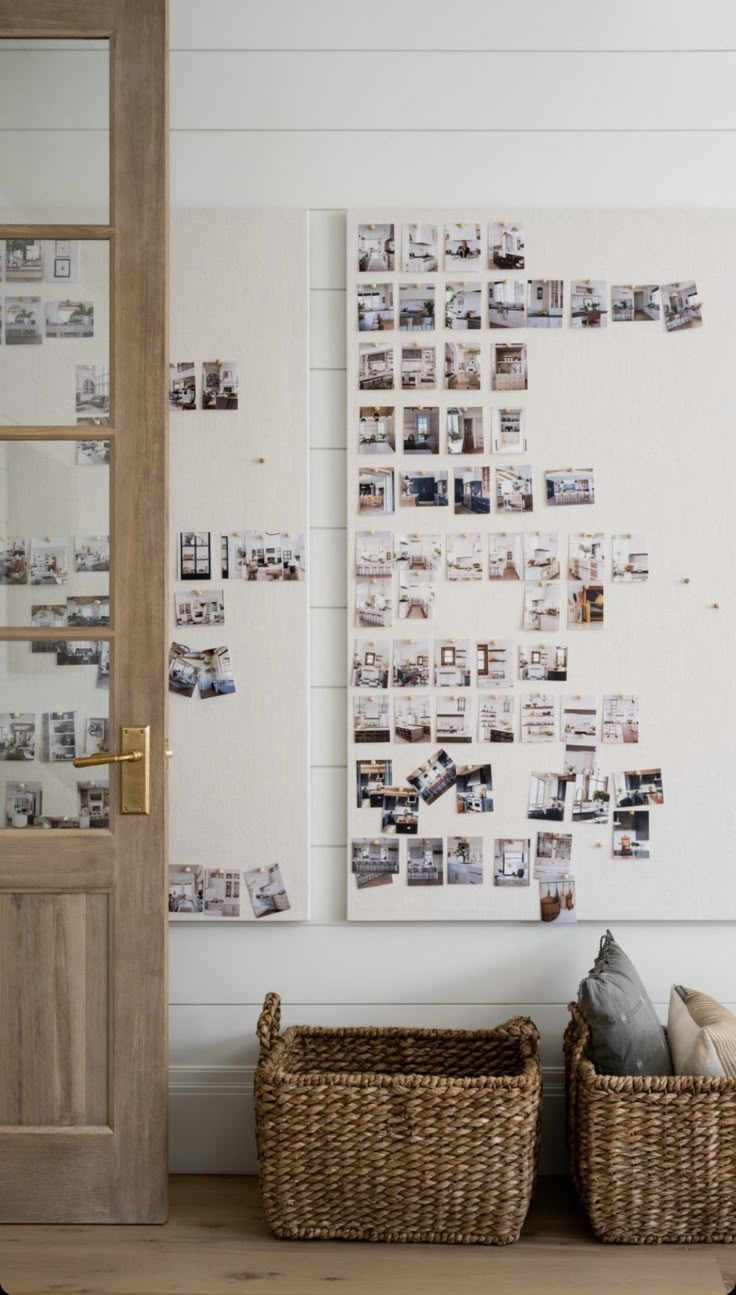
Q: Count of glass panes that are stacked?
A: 4